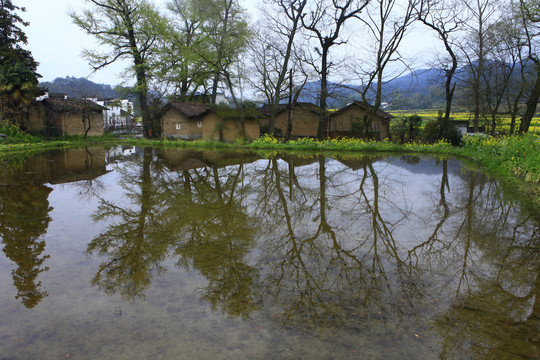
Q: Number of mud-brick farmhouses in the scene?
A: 5